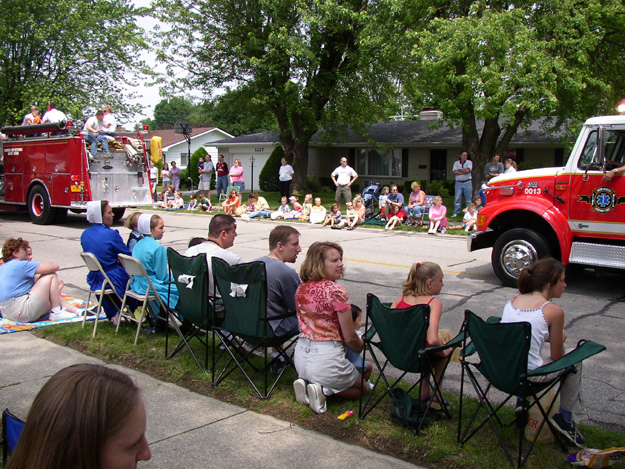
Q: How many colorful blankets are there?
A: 1